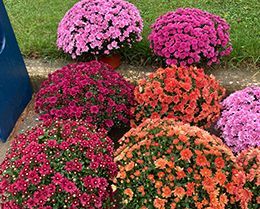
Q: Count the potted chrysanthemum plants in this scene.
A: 8